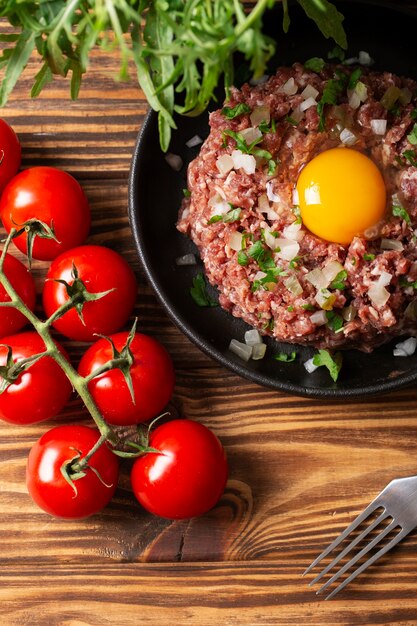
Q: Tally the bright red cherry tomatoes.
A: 8